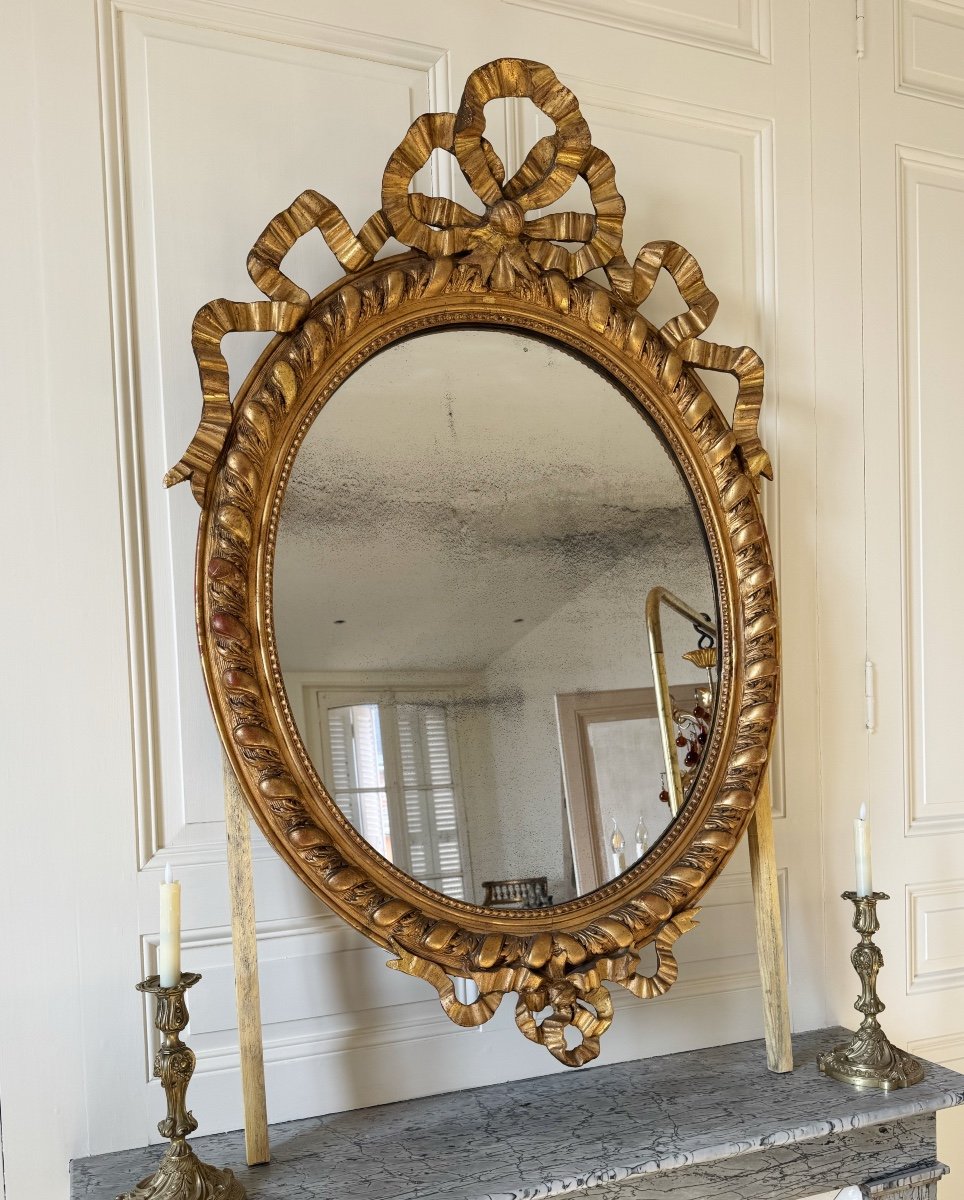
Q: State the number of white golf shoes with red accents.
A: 0